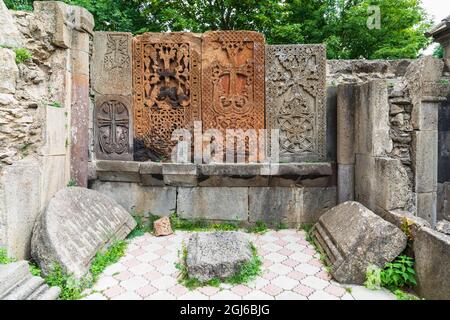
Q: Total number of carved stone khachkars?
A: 5